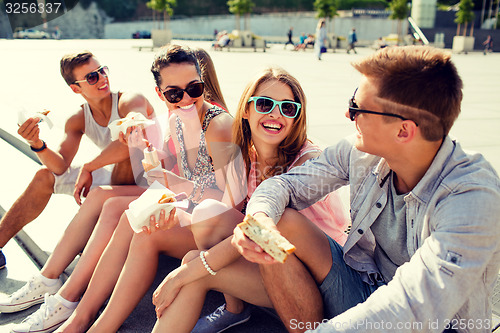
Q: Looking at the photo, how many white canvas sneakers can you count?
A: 2